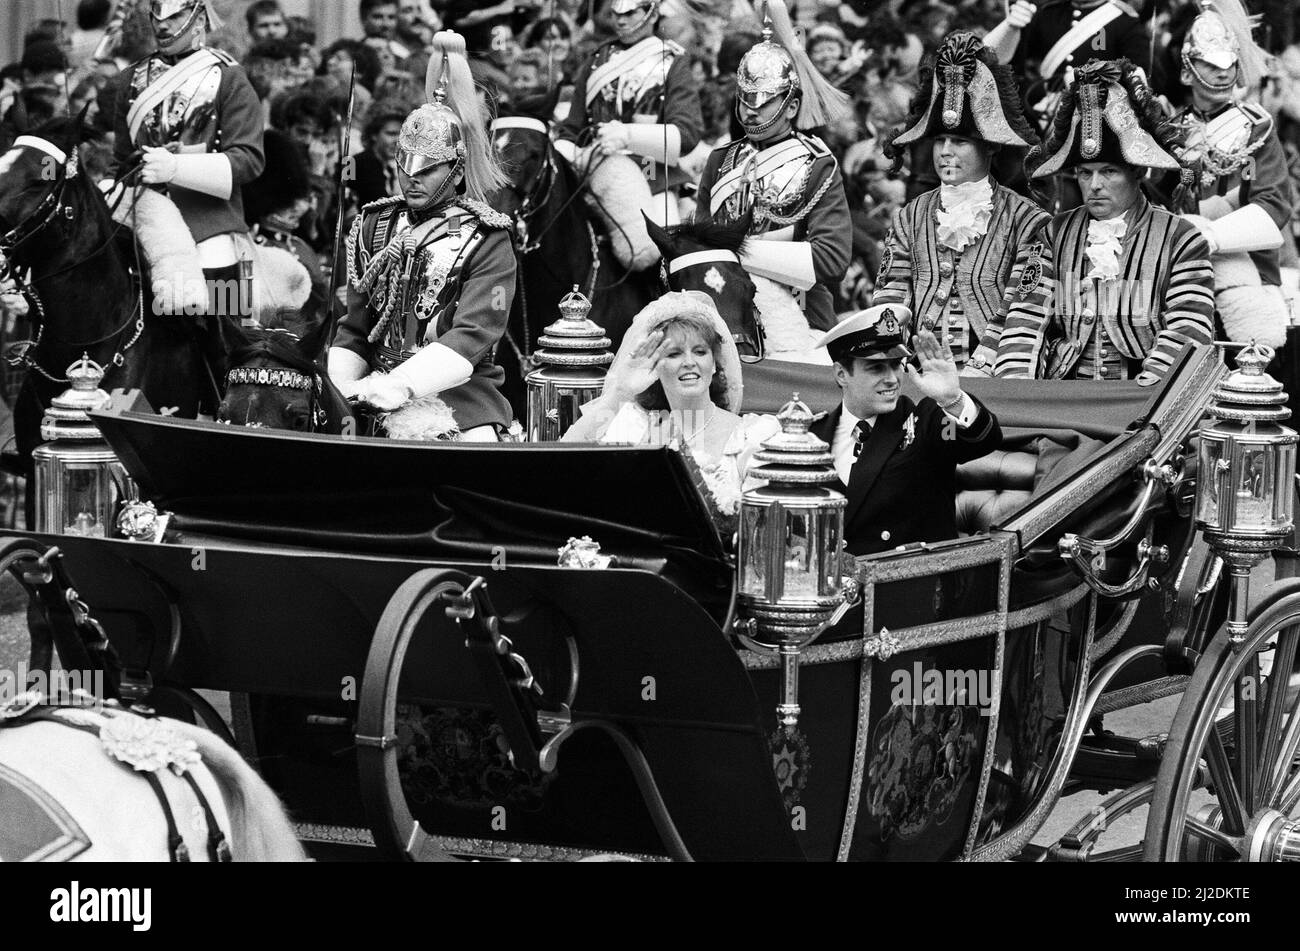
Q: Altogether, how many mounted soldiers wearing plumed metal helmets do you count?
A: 5